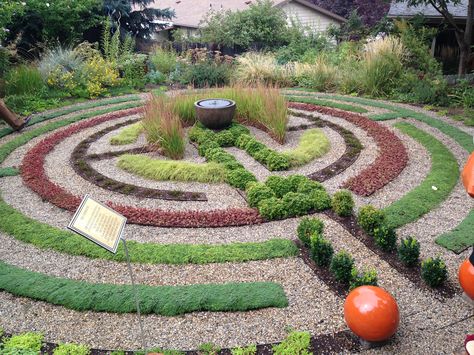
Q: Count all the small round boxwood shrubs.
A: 9